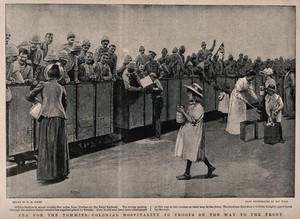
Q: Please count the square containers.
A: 3